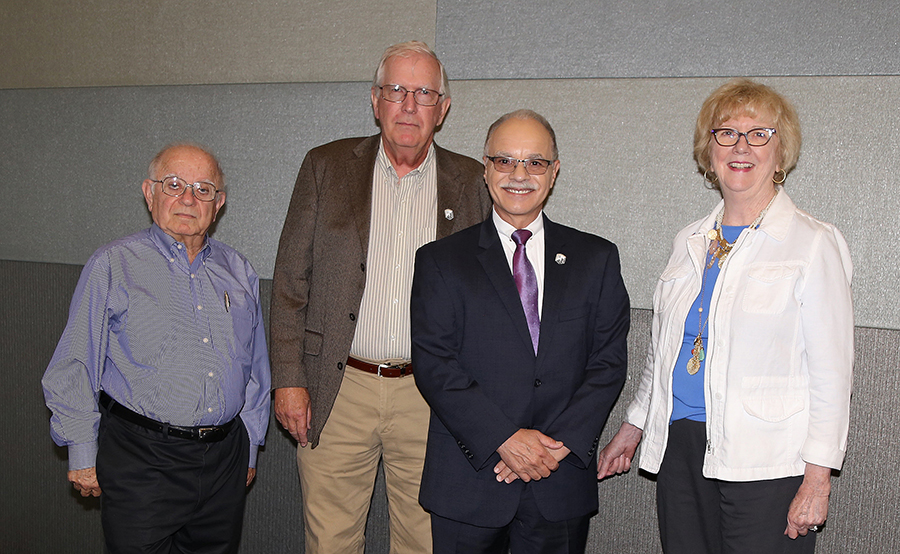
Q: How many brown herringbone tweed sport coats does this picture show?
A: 1